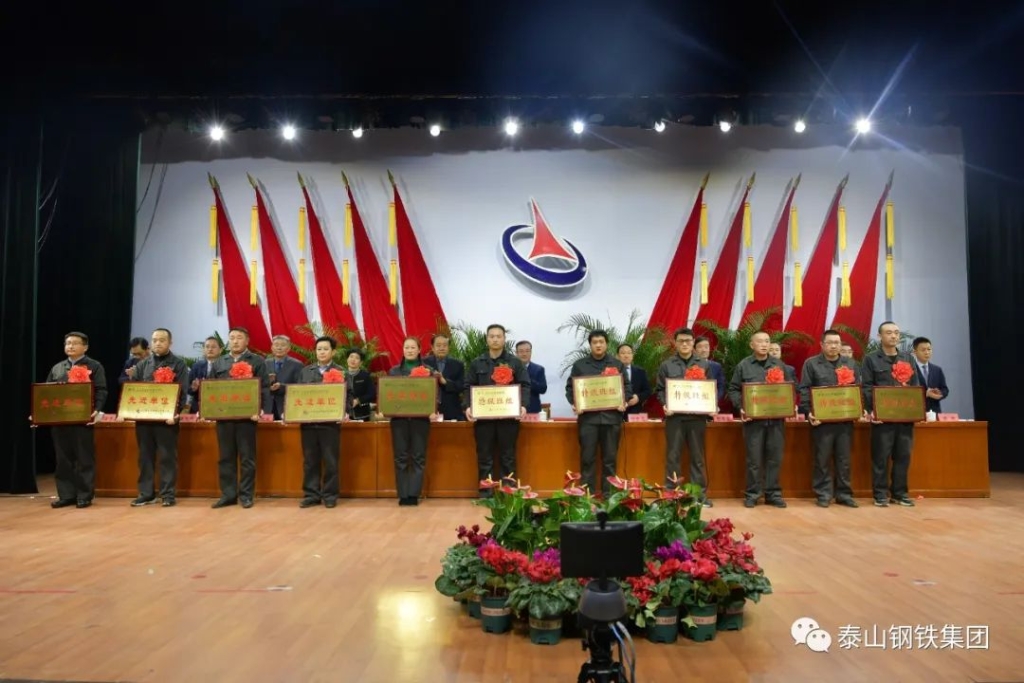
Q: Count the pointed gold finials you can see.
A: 10